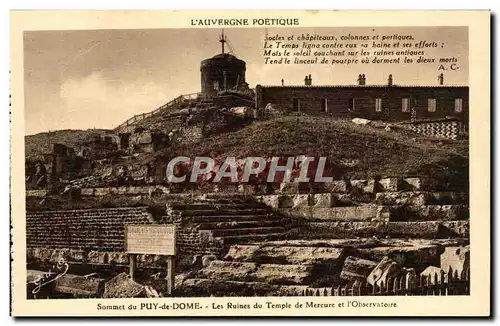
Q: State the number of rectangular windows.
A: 7